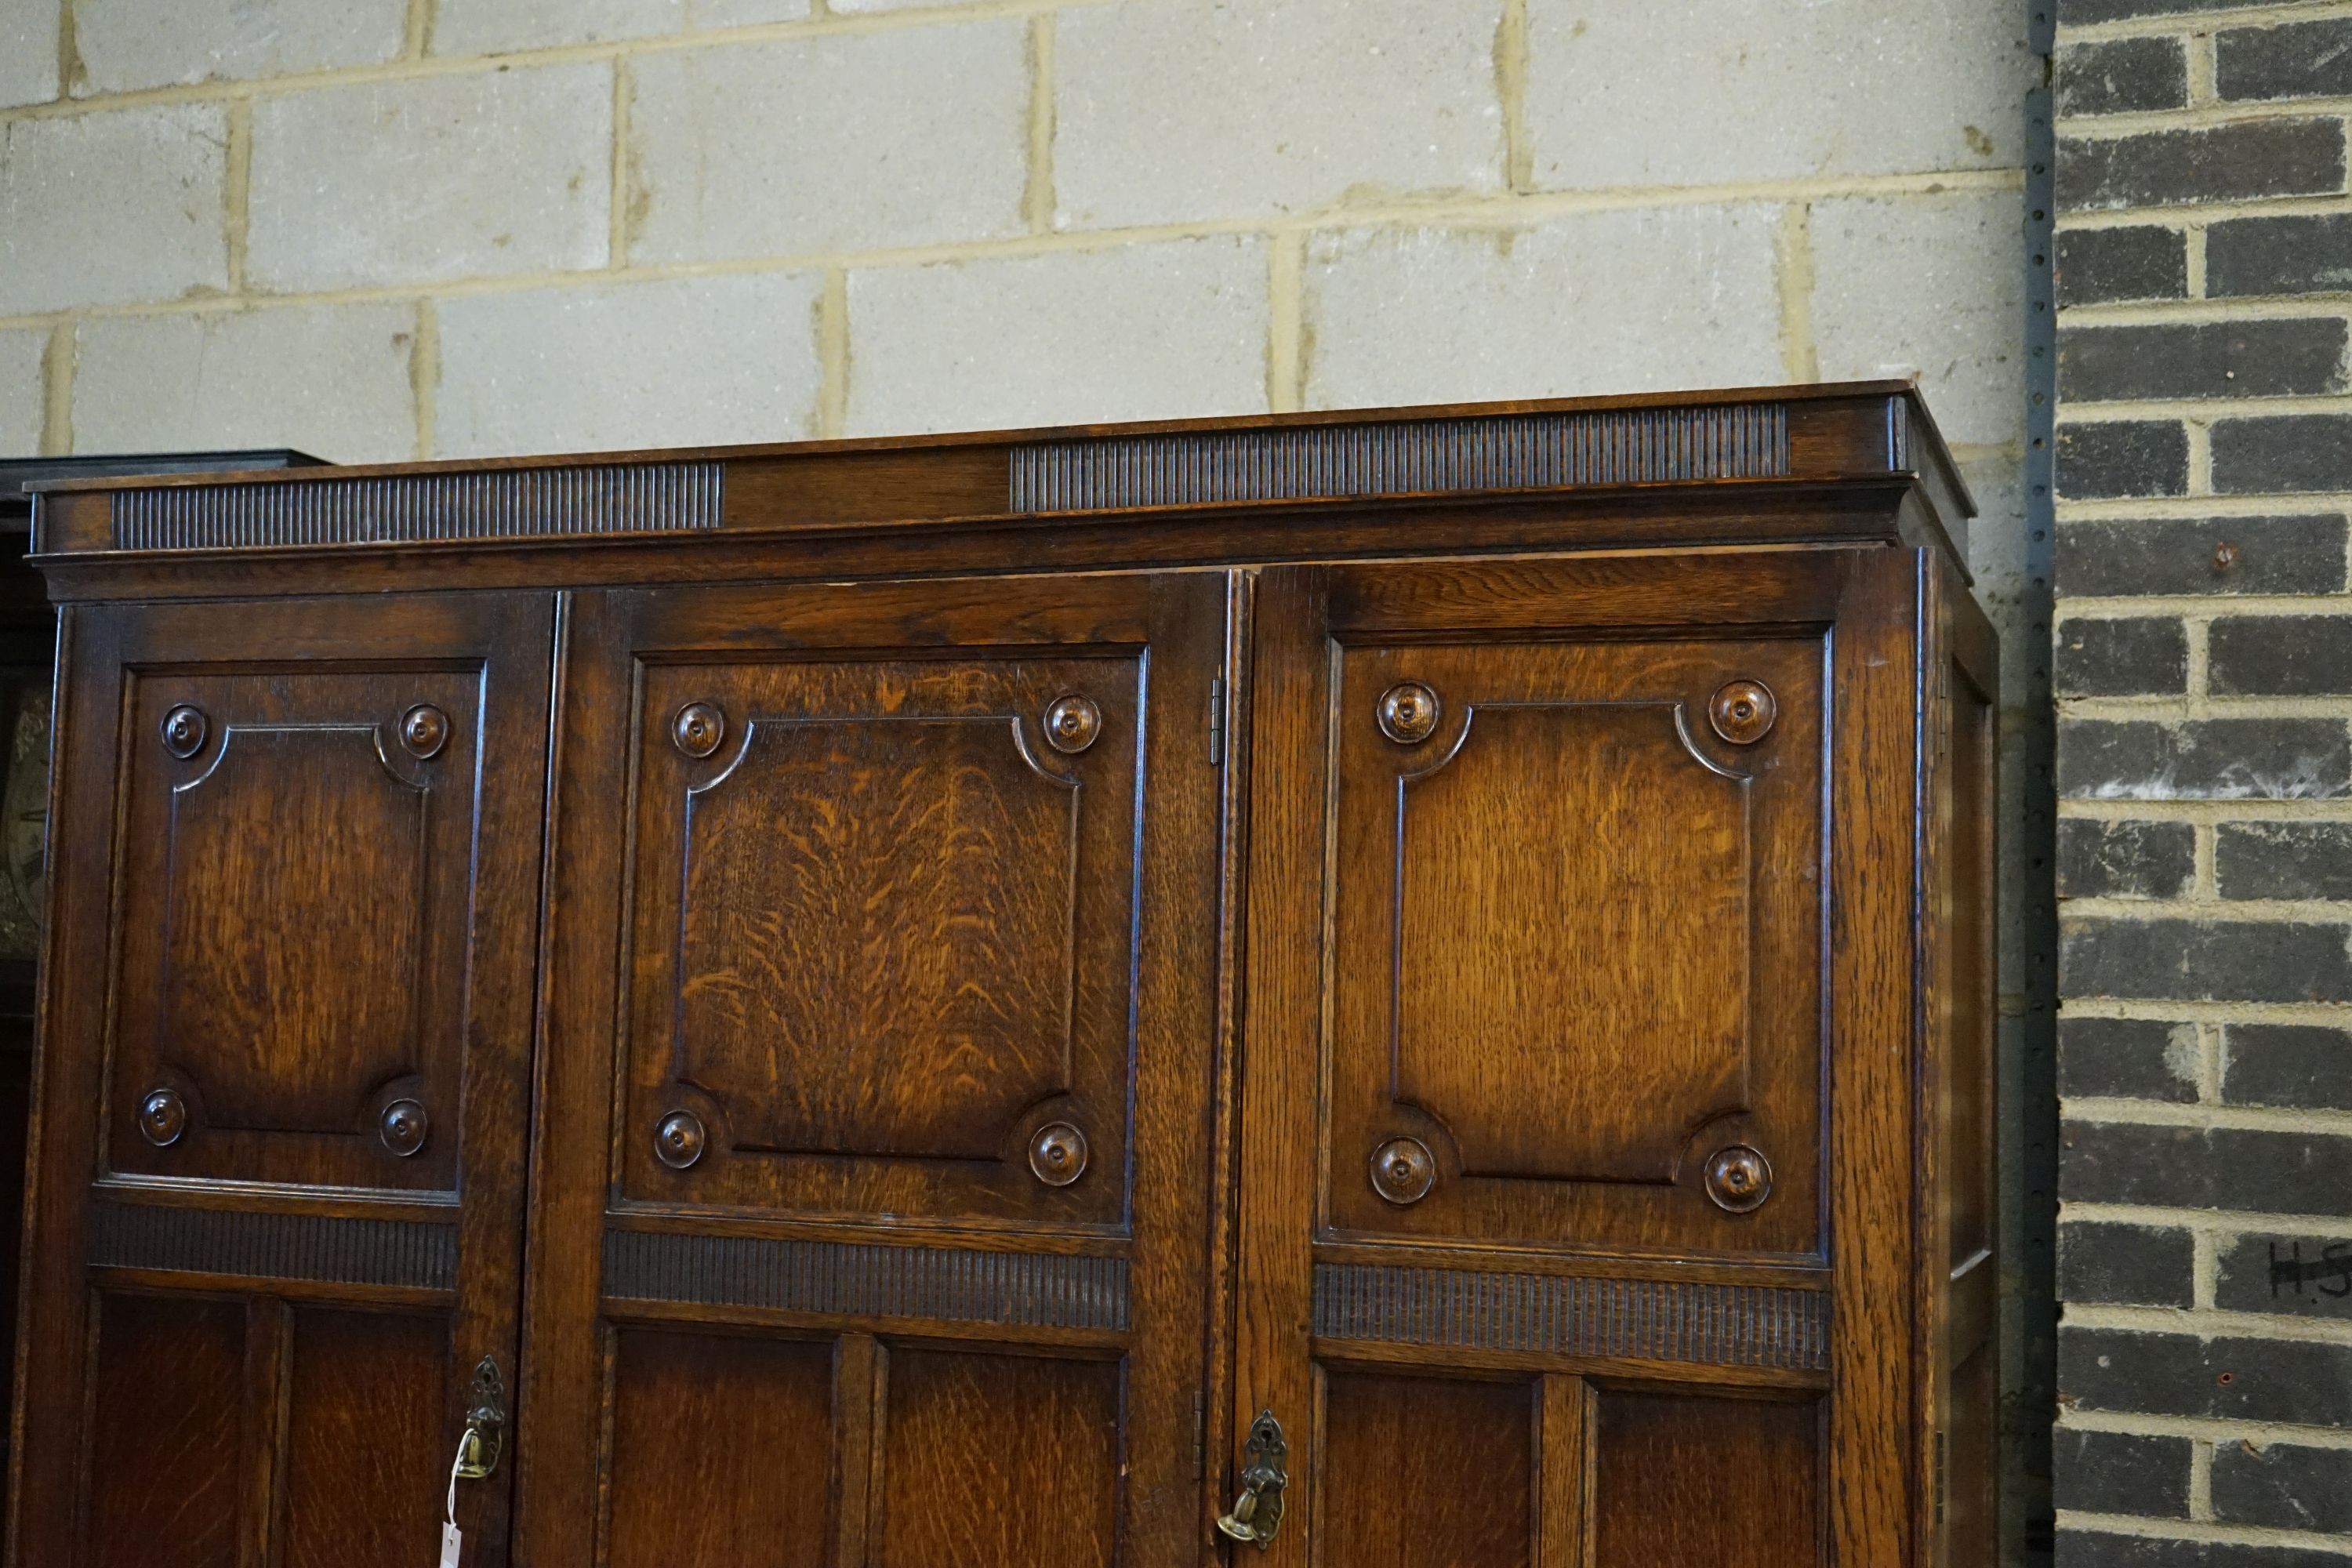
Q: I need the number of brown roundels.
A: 12